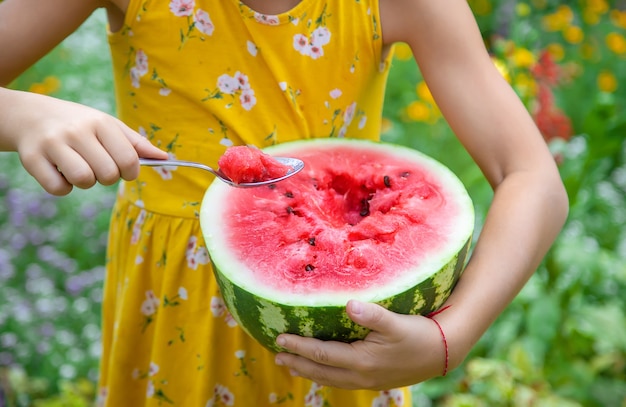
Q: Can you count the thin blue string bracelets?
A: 0